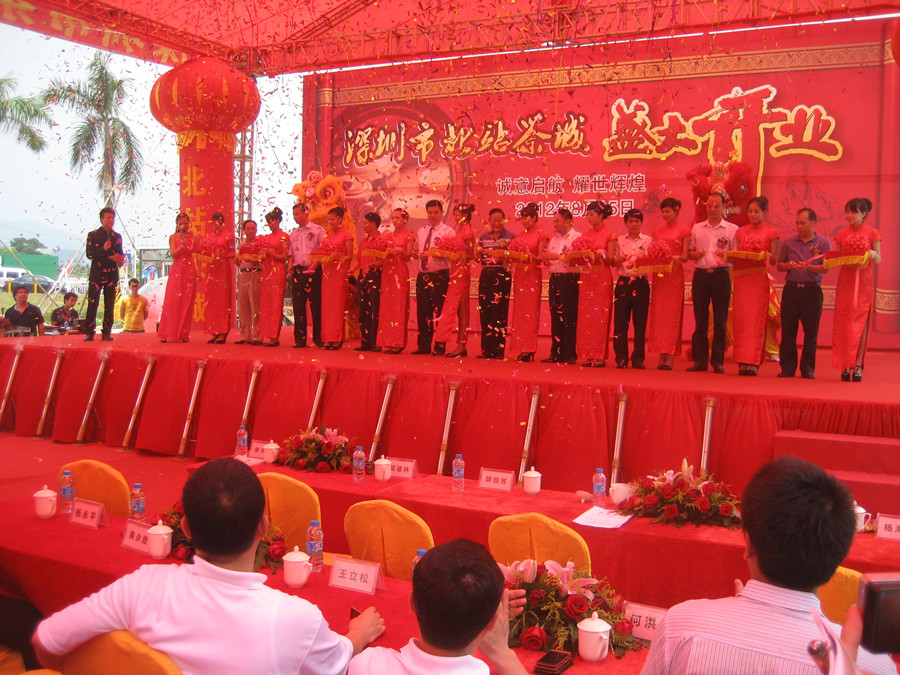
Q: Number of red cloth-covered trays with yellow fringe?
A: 10